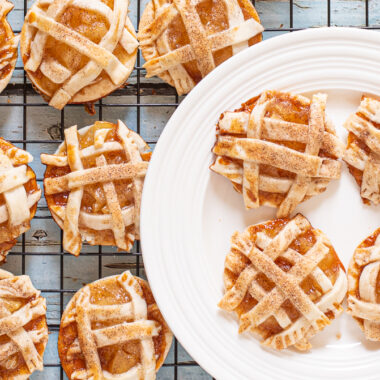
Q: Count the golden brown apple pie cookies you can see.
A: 11